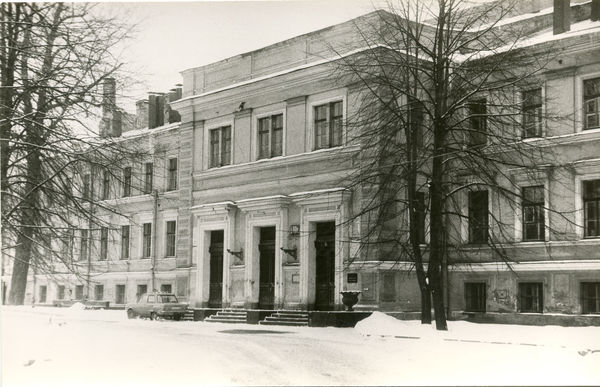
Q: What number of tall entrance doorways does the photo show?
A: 3